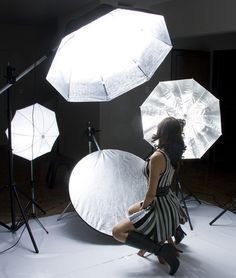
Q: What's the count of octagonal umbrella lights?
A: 3